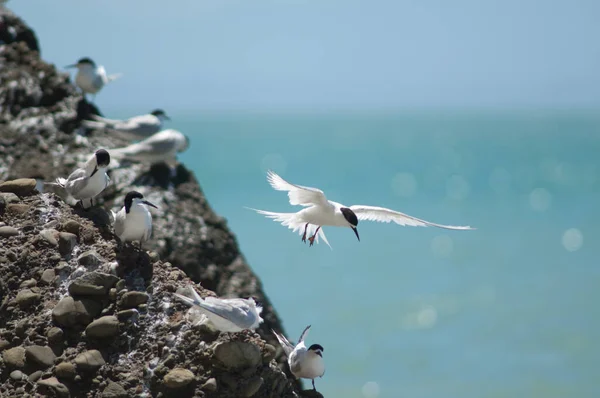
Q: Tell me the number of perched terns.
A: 7